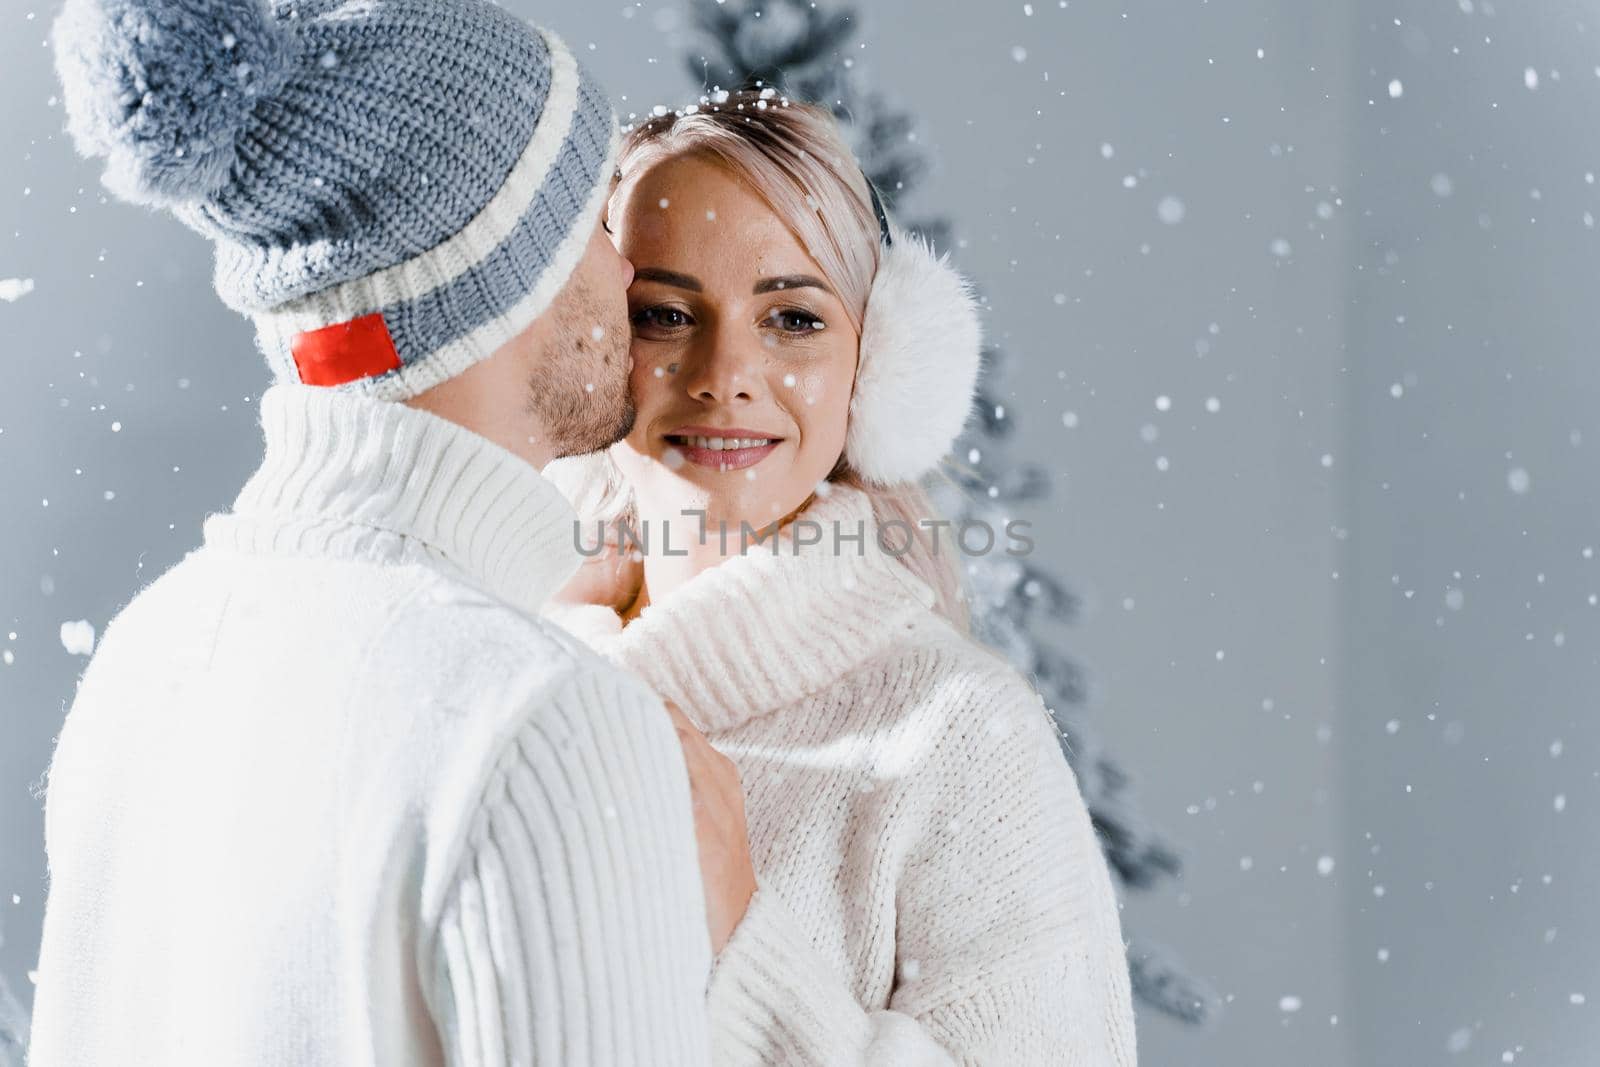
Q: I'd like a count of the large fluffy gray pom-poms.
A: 1